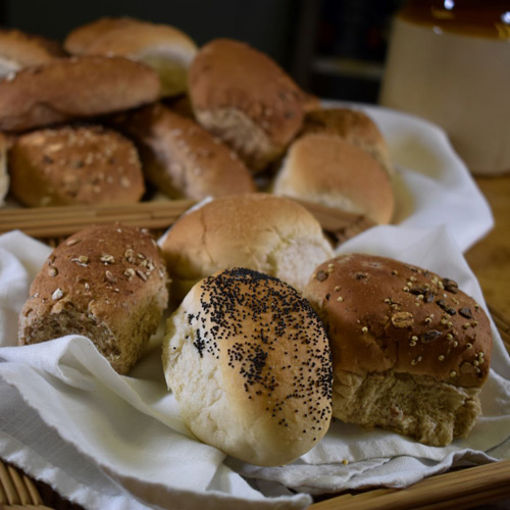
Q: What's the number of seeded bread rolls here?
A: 4